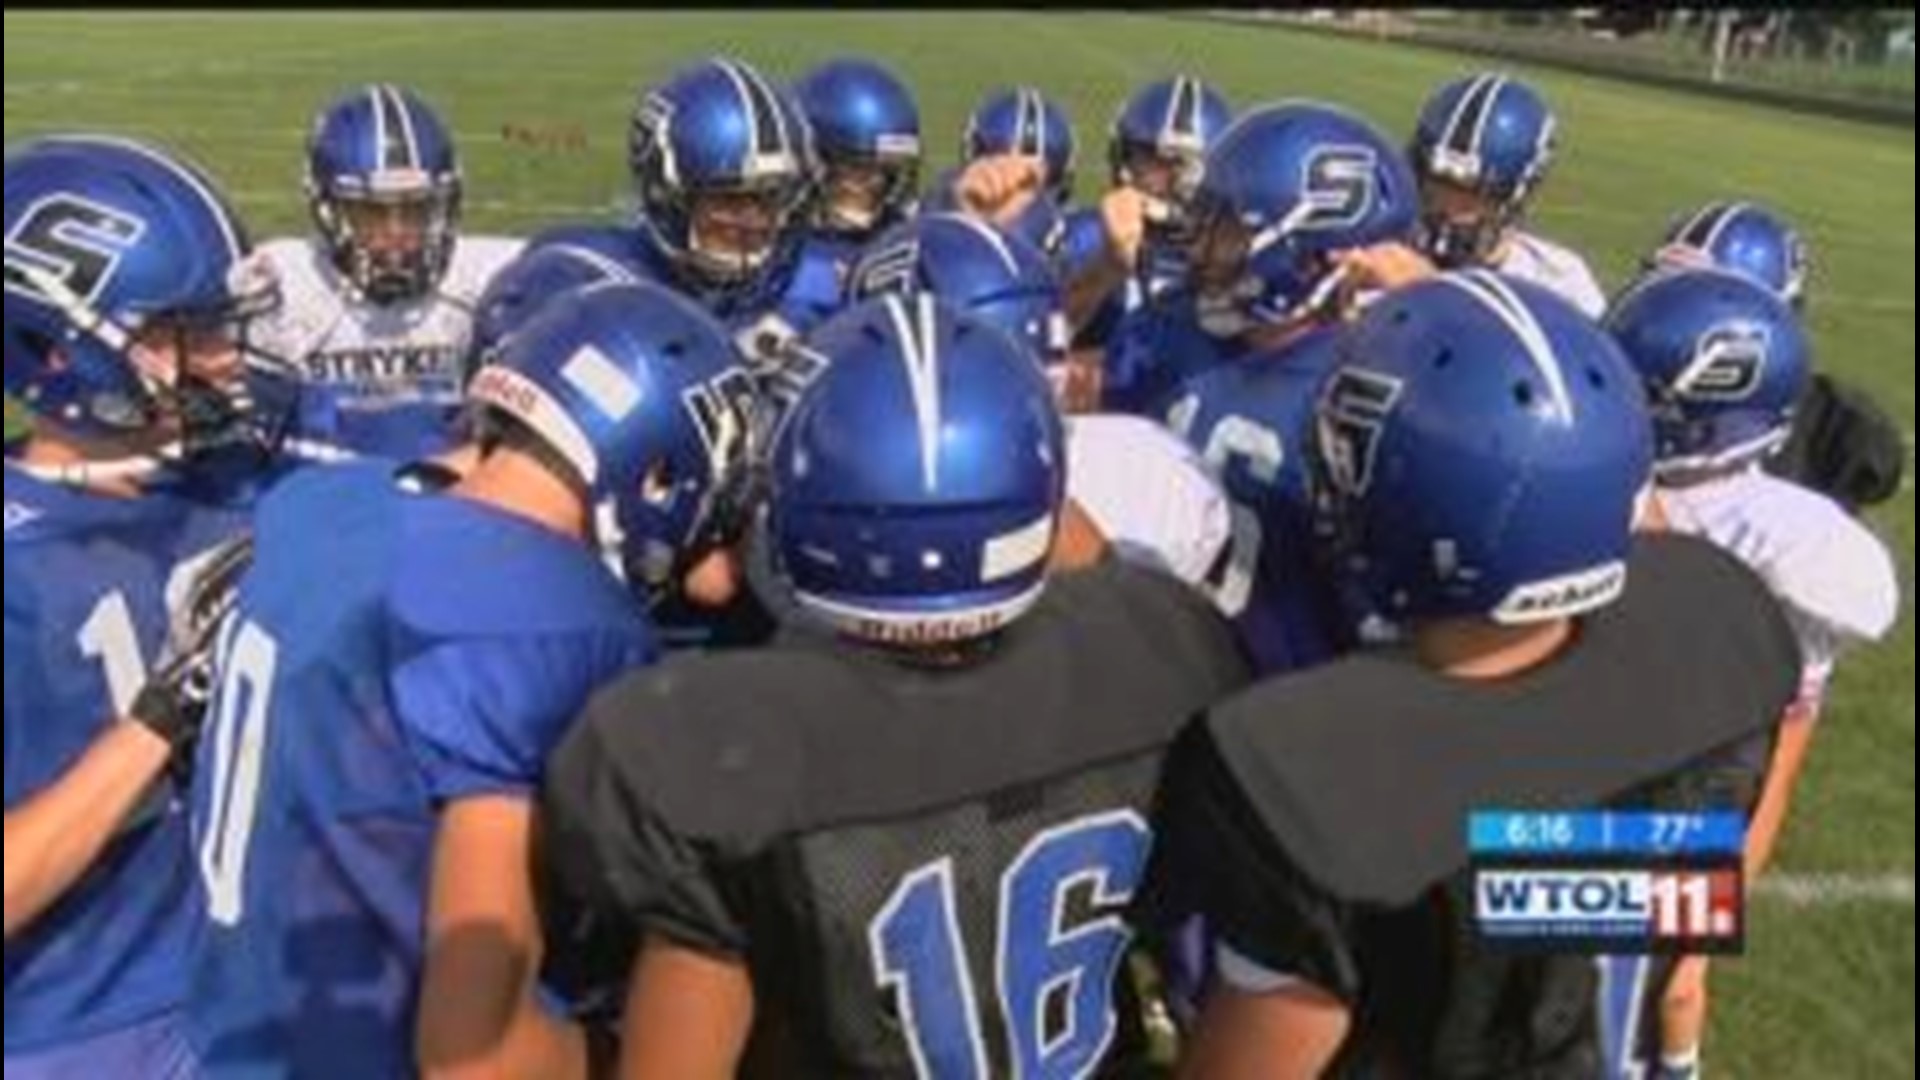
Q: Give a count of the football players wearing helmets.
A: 15